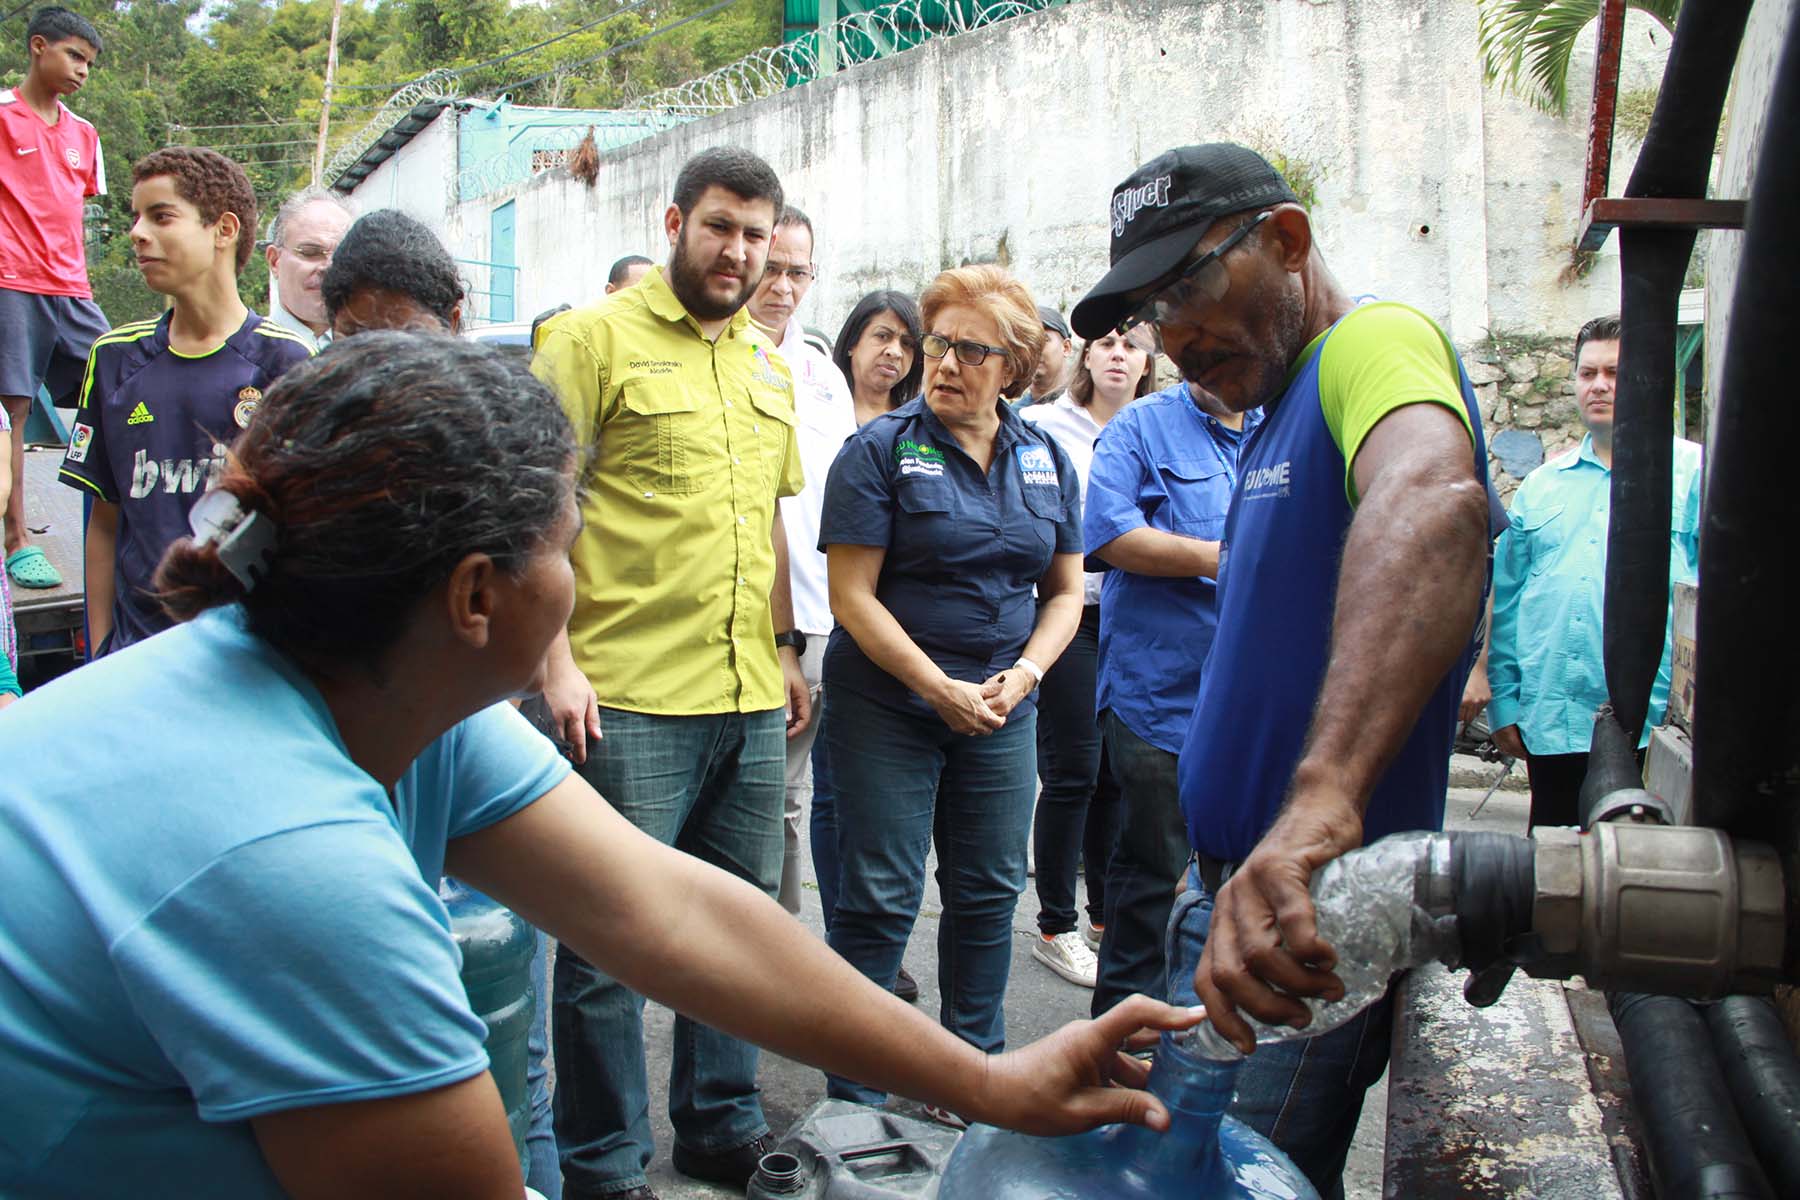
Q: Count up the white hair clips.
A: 1